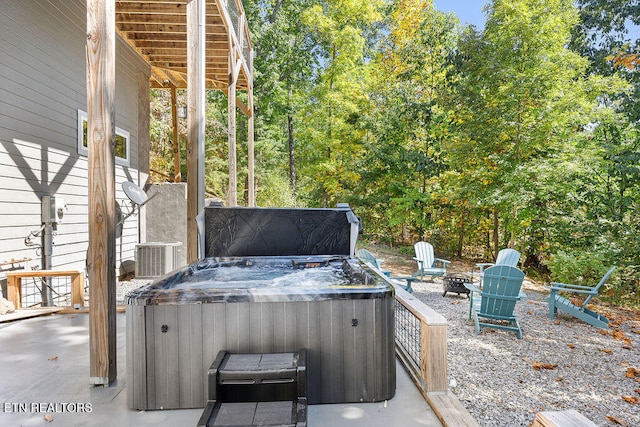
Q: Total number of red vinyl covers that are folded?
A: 0